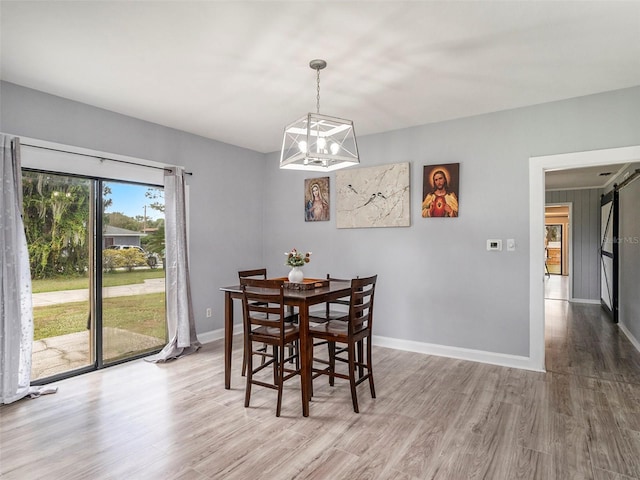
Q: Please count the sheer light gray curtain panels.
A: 2